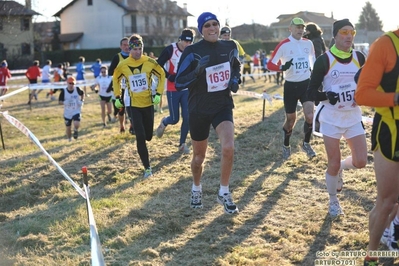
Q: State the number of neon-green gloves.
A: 2